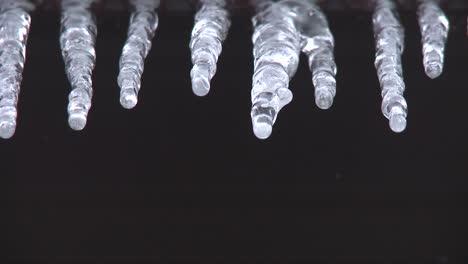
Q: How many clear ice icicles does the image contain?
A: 8